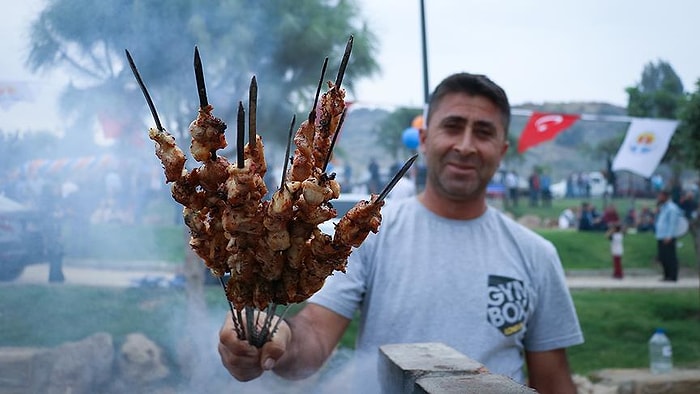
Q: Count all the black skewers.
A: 9